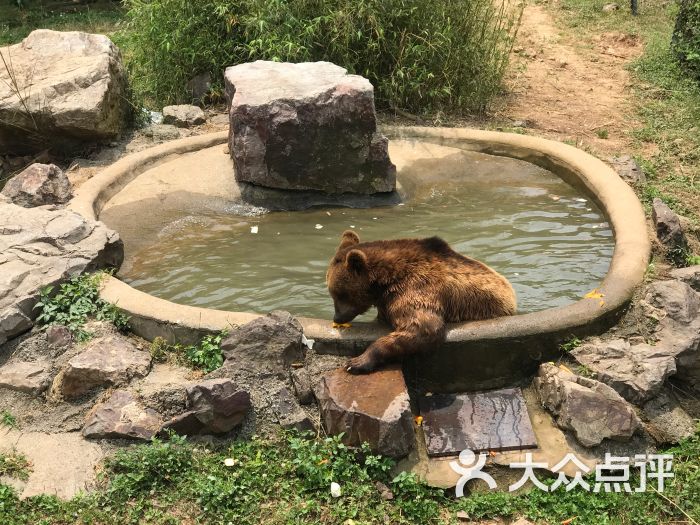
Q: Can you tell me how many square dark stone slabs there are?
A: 1